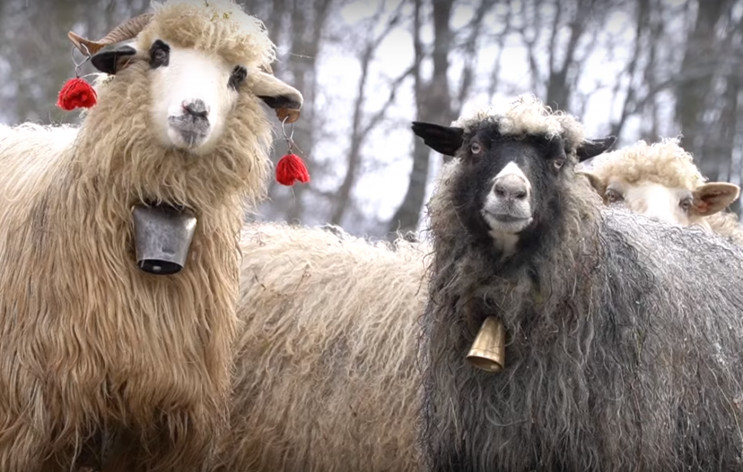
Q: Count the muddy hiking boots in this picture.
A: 0